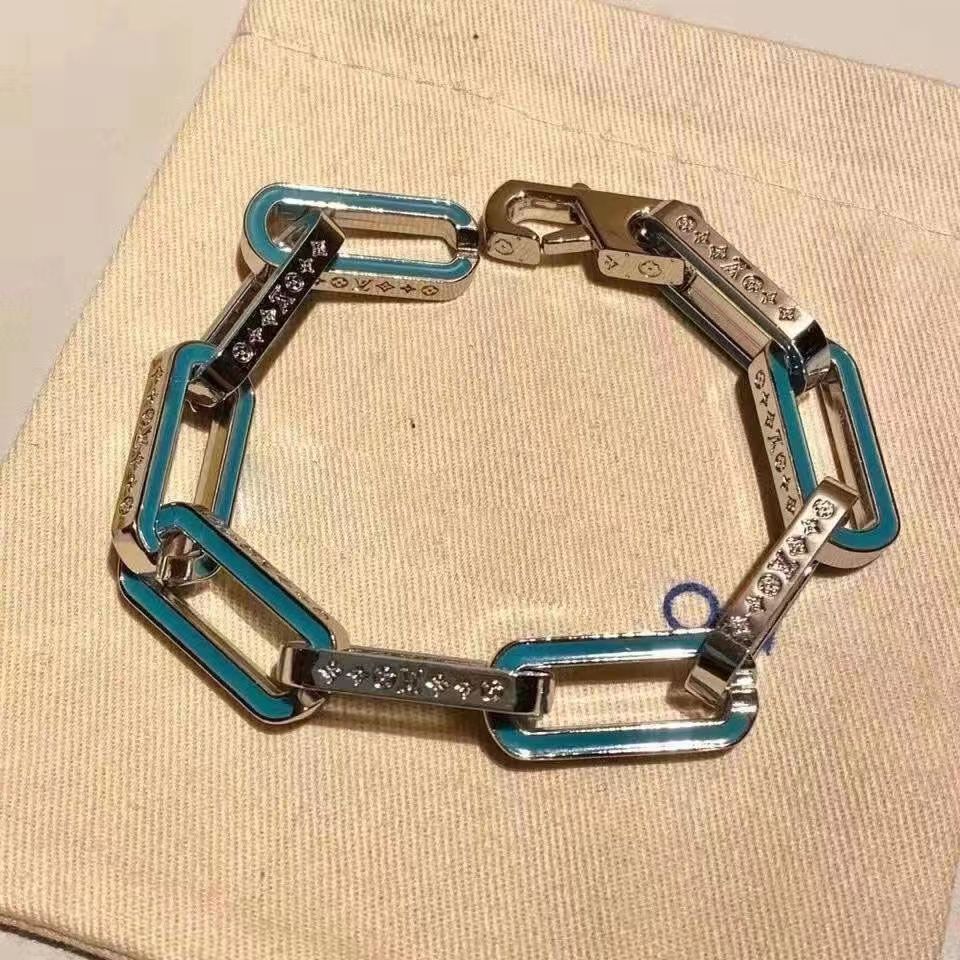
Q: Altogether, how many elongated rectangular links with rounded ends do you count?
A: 9